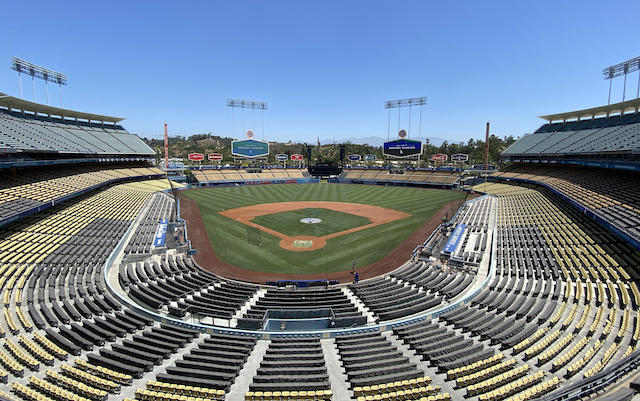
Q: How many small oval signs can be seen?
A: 8